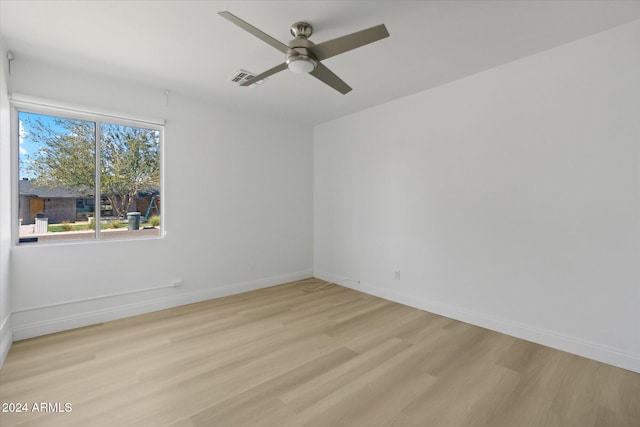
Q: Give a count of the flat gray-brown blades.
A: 4